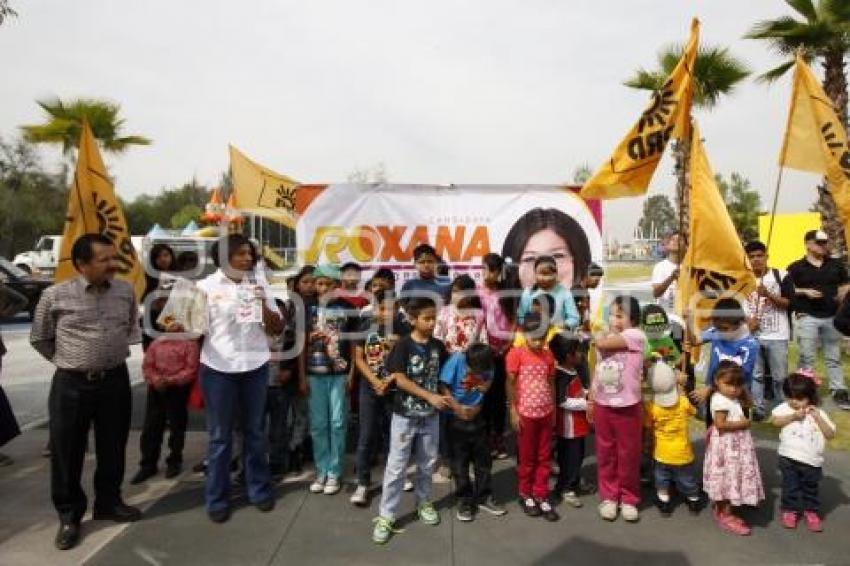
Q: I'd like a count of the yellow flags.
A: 5